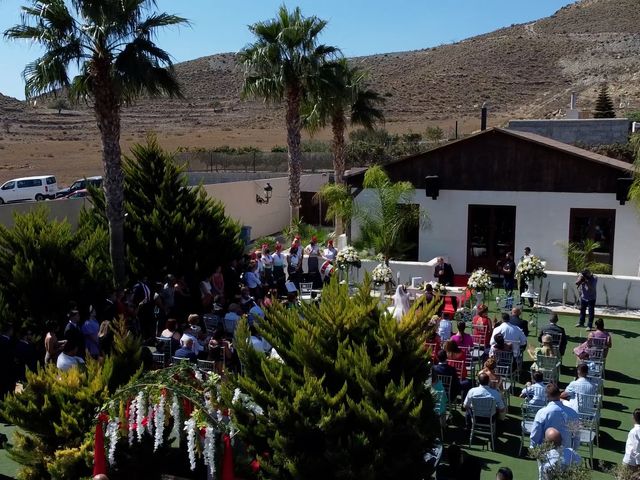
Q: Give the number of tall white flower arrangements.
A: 4